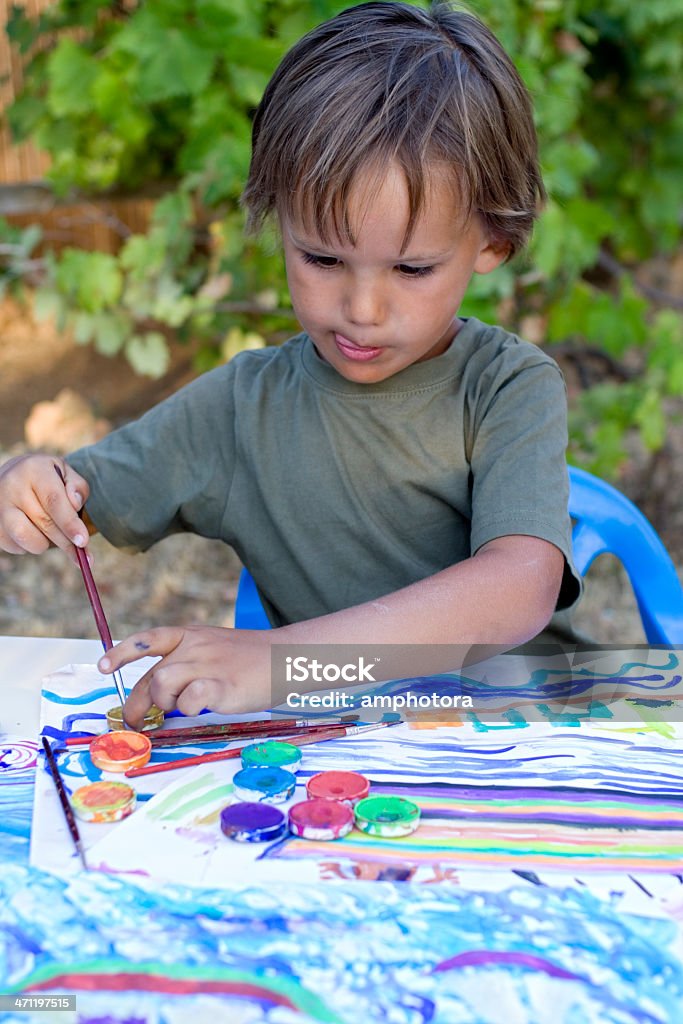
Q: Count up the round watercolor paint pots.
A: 9